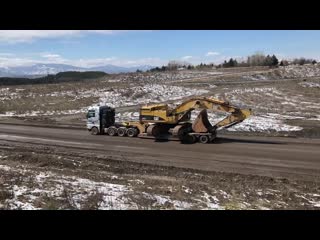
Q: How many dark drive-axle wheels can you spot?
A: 3